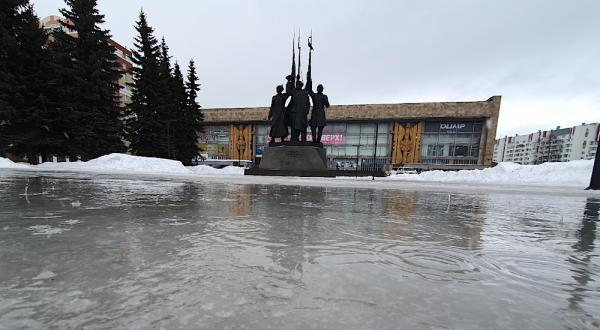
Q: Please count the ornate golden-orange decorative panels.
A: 2